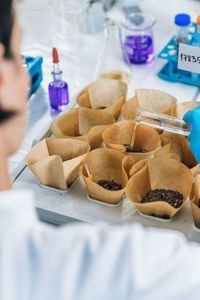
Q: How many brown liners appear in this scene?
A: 10